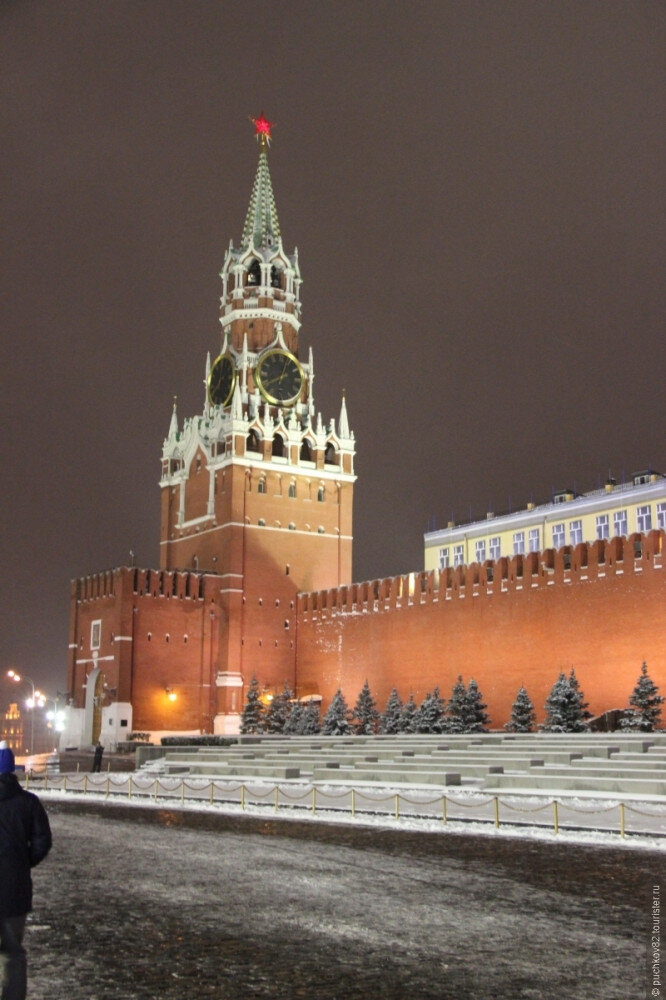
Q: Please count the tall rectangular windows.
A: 12